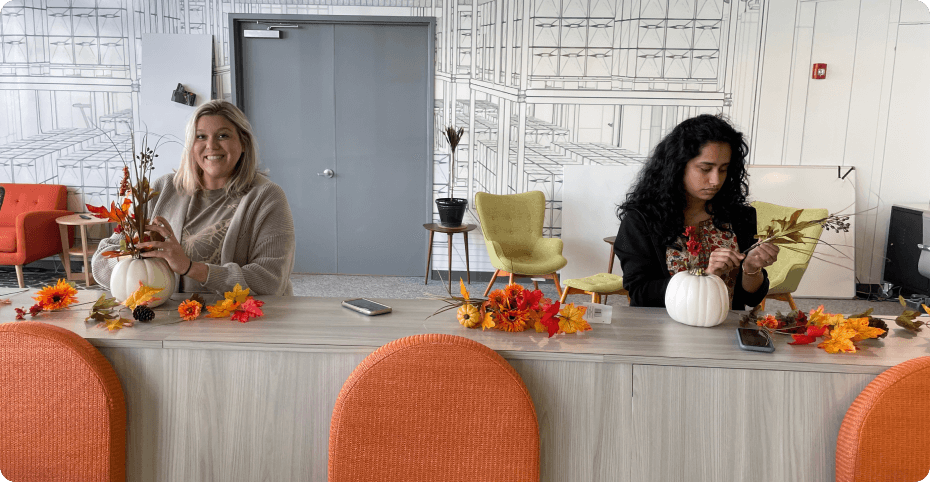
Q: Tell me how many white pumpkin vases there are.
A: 2